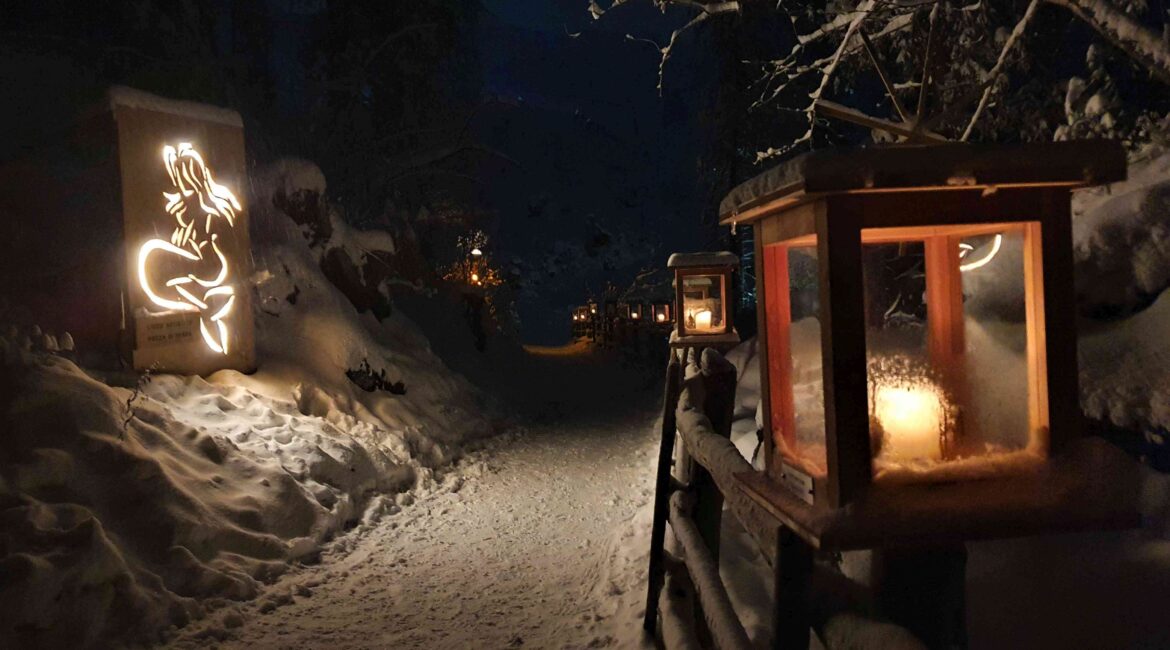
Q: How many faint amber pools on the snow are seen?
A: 1